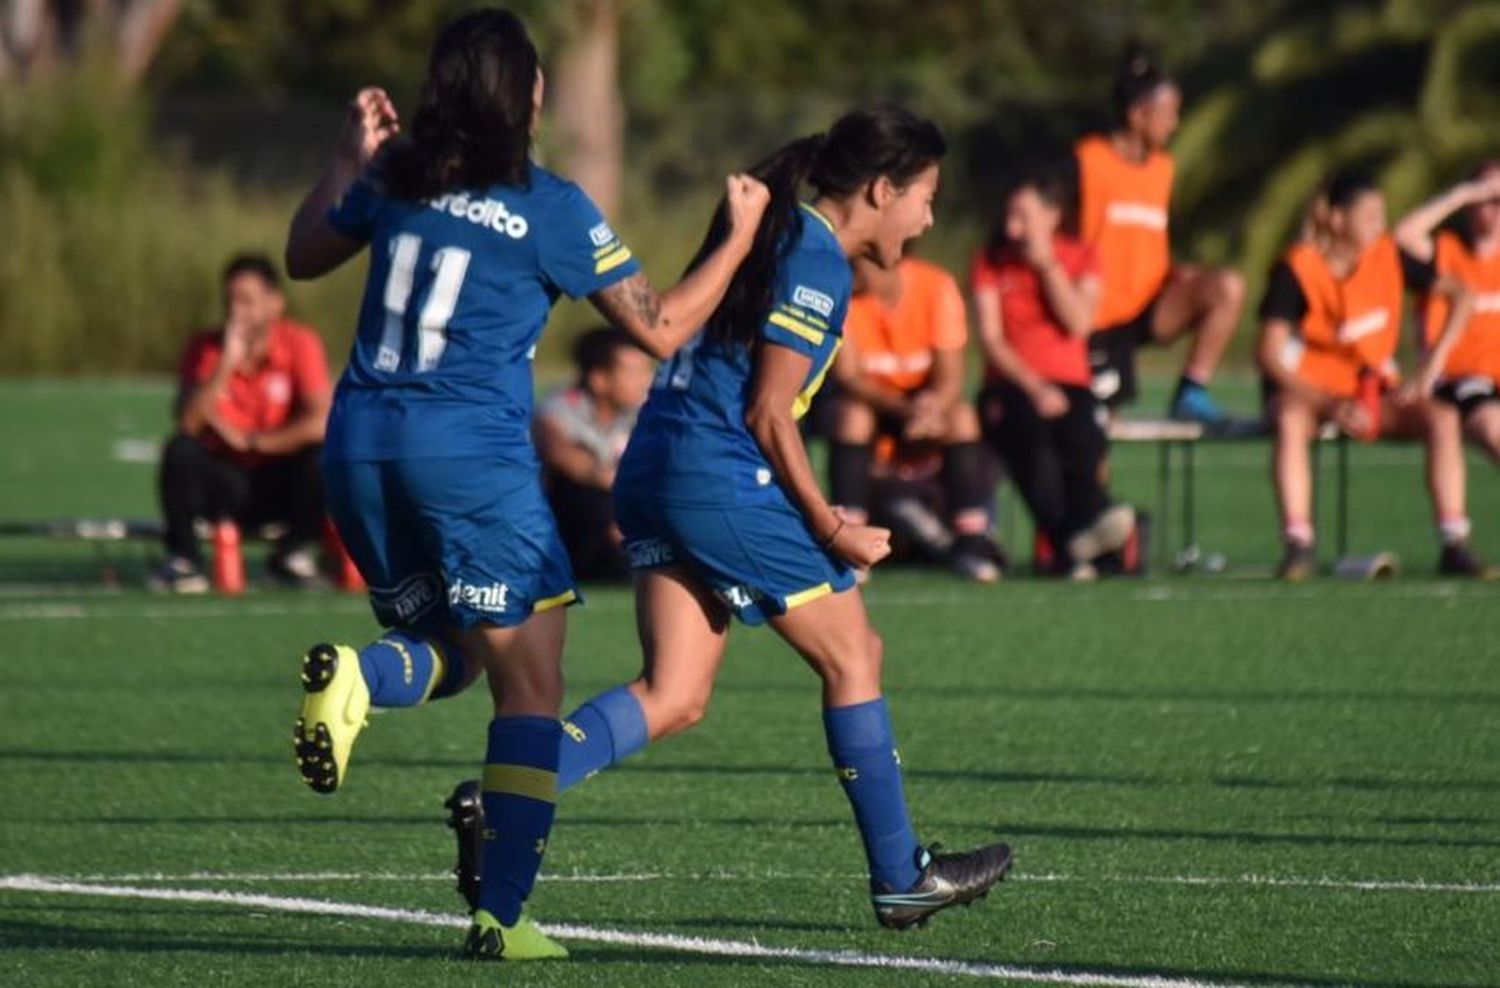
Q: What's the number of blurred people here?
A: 7